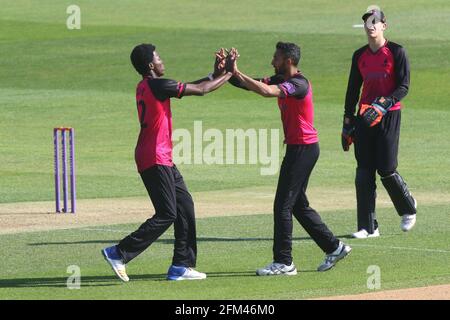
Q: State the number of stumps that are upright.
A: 3